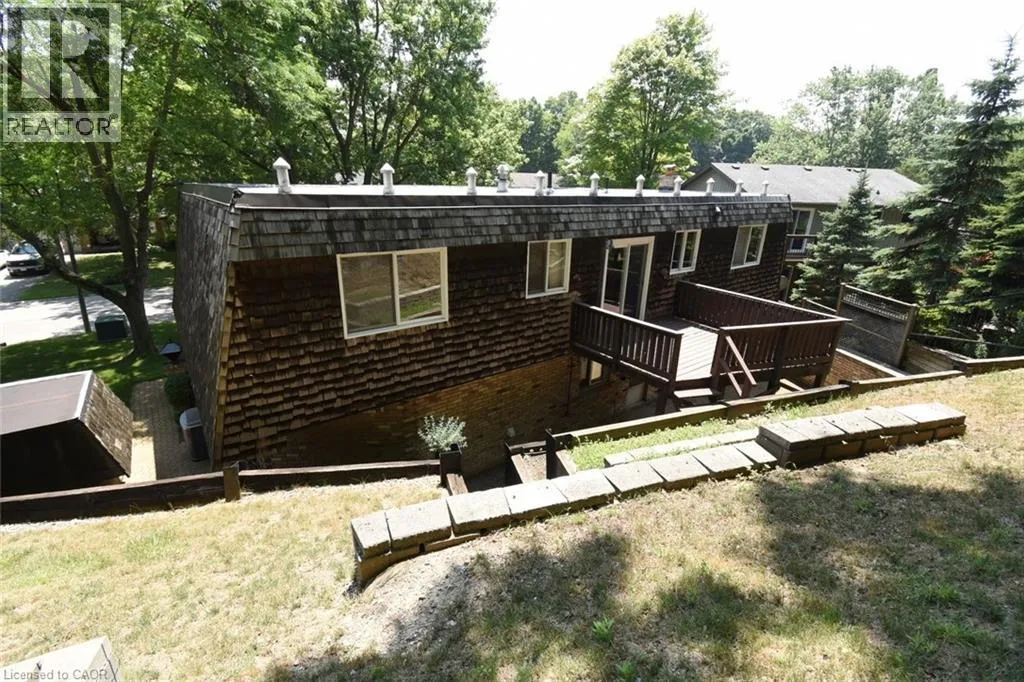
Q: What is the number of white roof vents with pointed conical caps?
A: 10